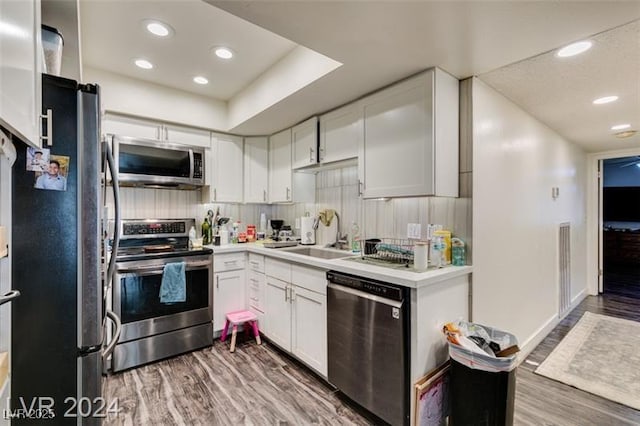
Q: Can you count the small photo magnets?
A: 2